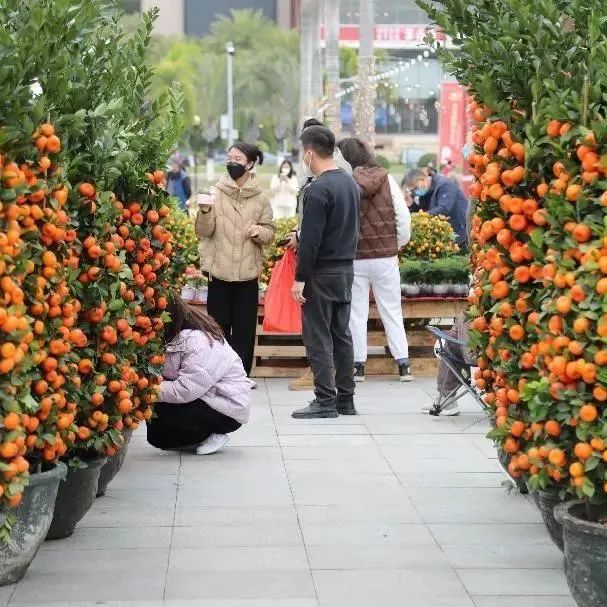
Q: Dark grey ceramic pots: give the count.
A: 6